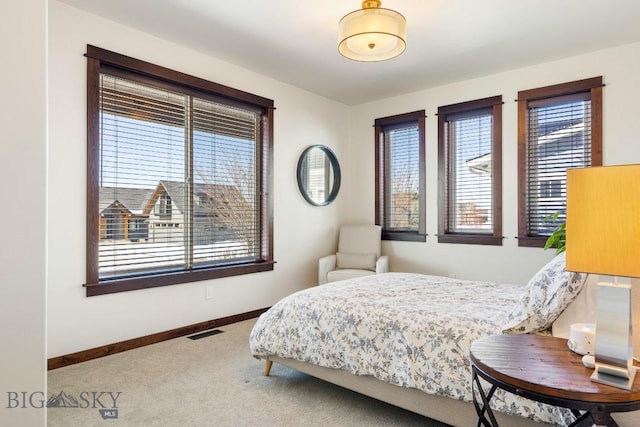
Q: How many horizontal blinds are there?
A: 4